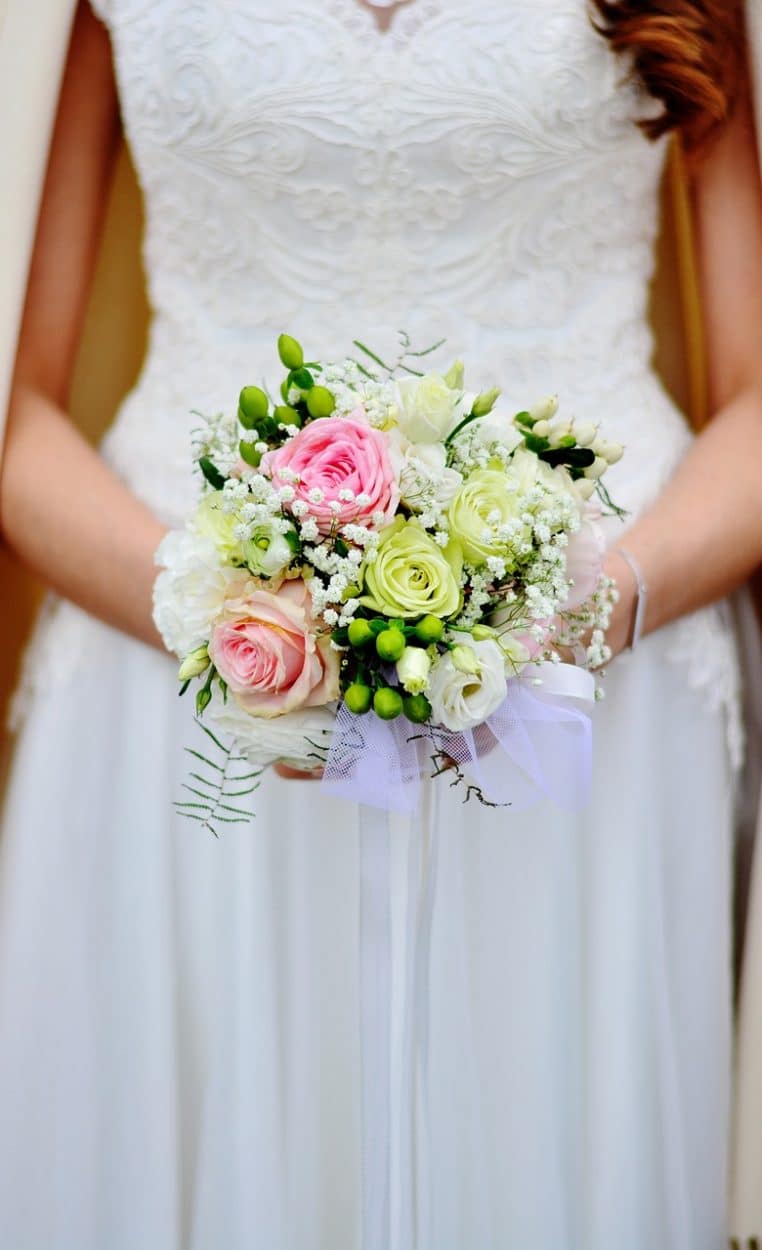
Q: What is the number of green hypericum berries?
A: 13